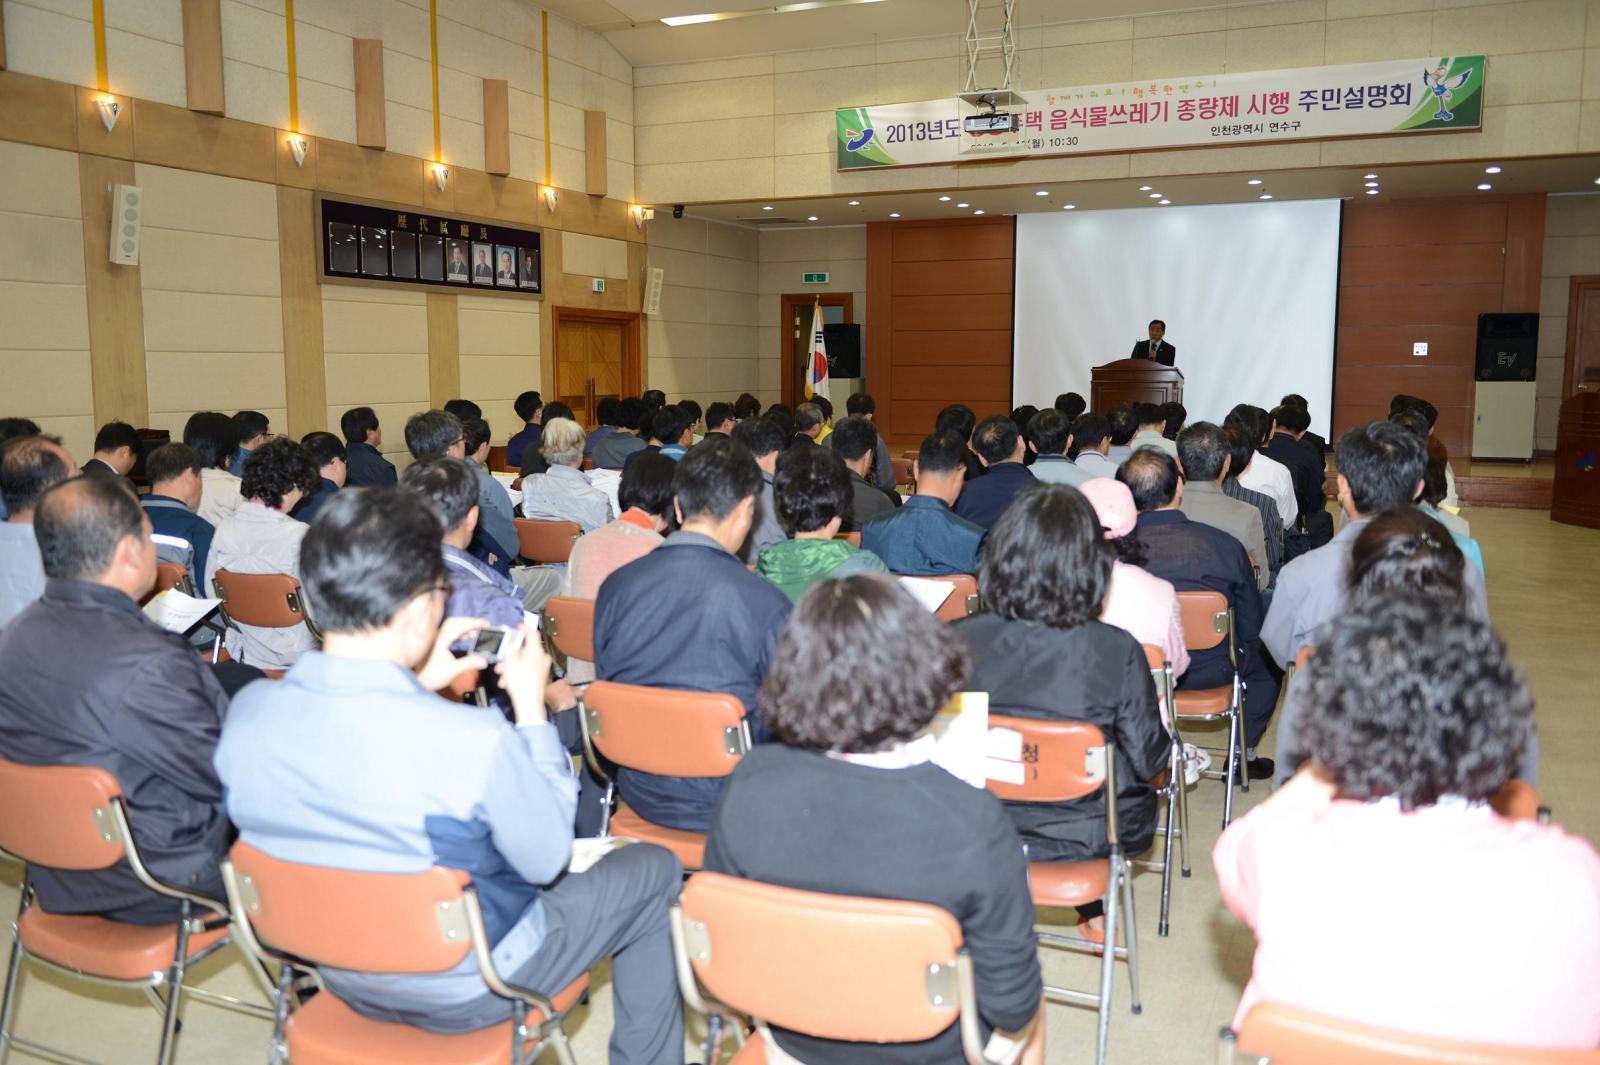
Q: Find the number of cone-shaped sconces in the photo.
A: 5